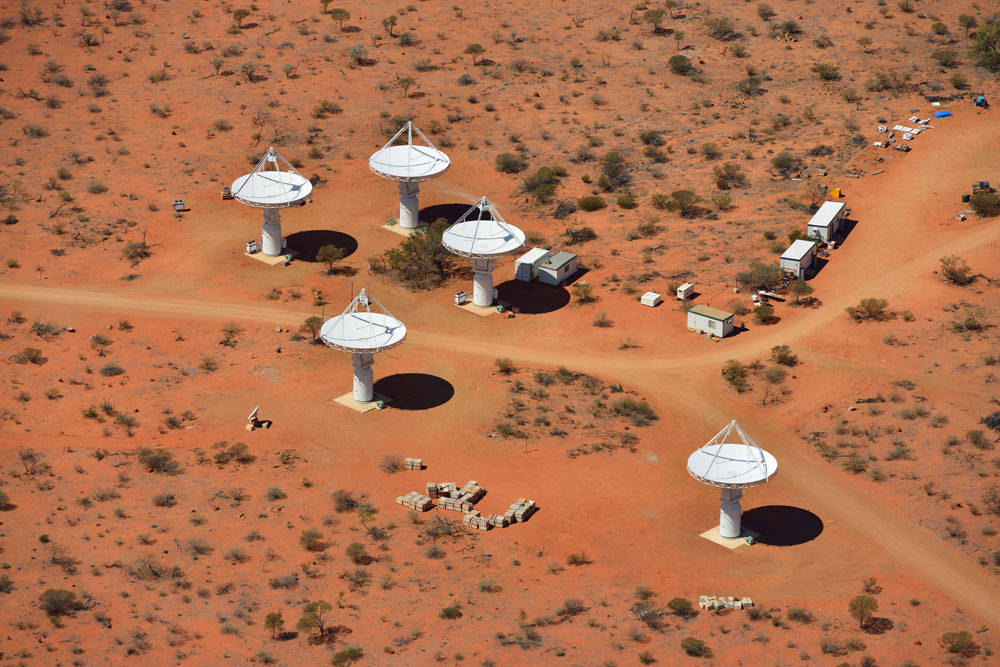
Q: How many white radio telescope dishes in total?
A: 5